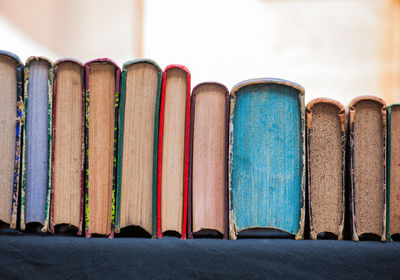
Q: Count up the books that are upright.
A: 11